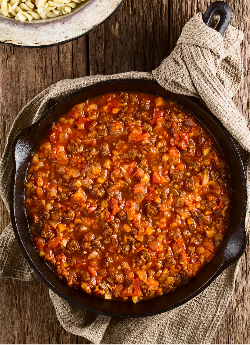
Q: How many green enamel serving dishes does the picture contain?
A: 0